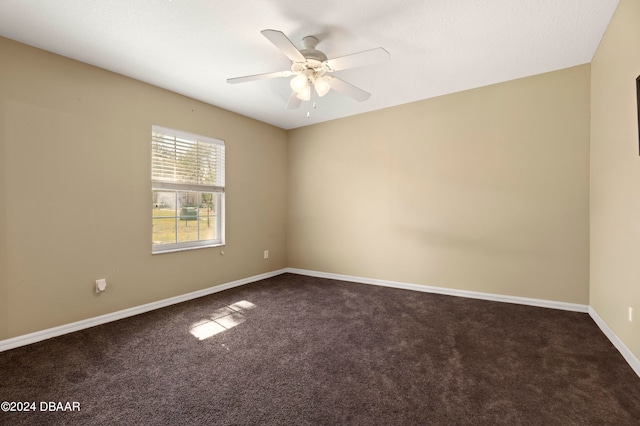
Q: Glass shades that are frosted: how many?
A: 3